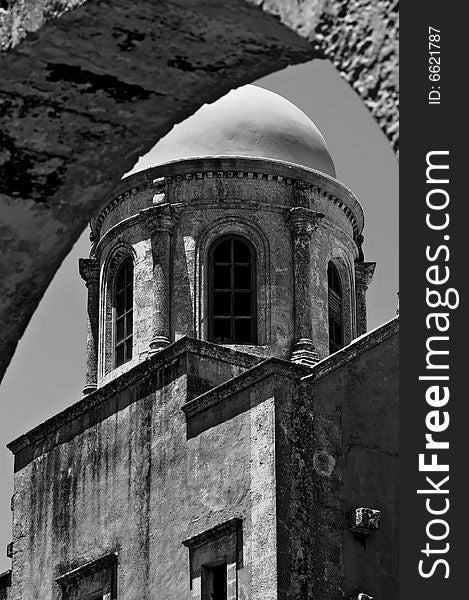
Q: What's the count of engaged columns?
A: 4